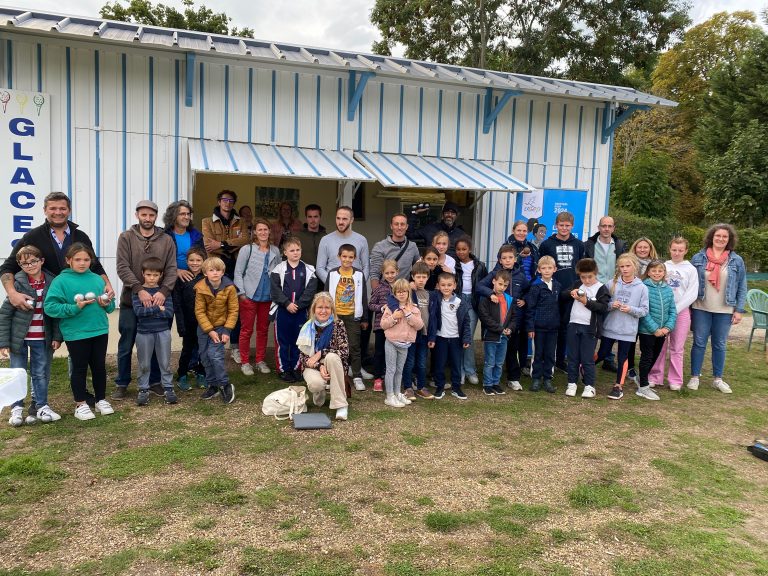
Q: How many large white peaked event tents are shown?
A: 0